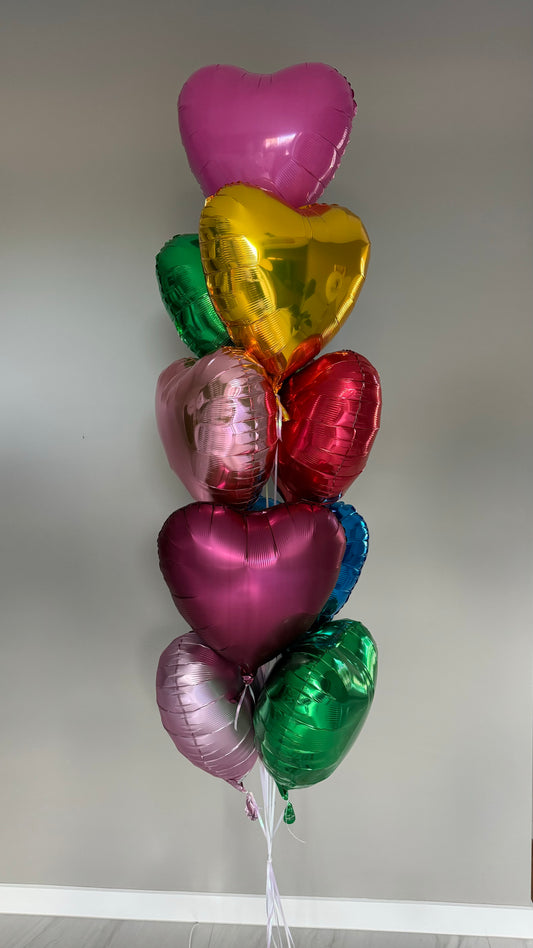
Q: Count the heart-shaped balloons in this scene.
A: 9